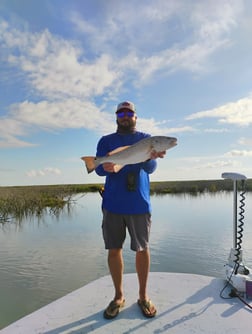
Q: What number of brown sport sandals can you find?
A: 2